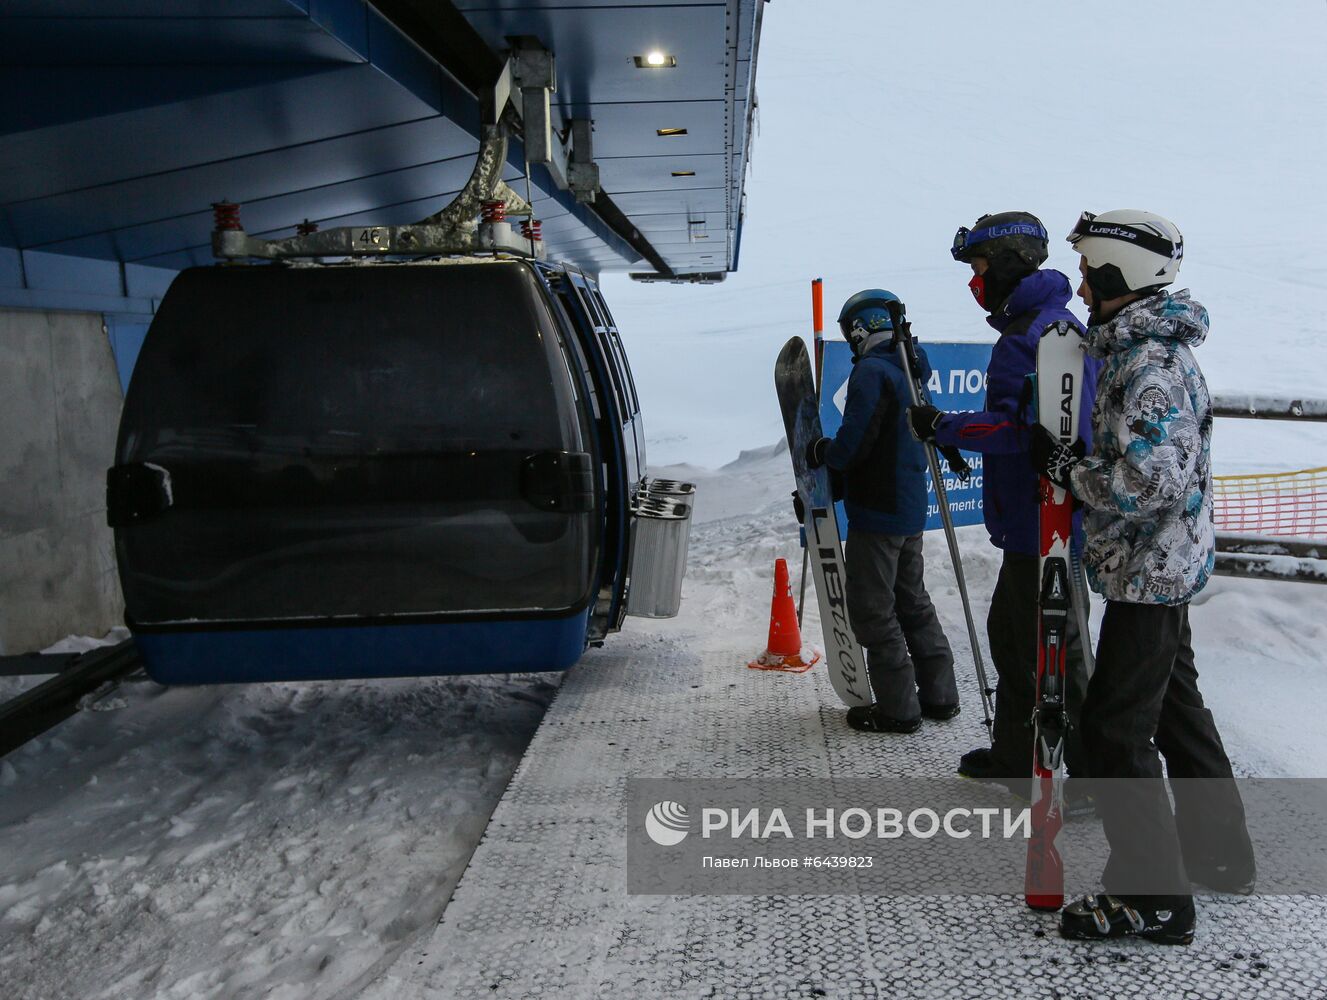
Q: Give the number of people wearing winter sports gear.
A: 3